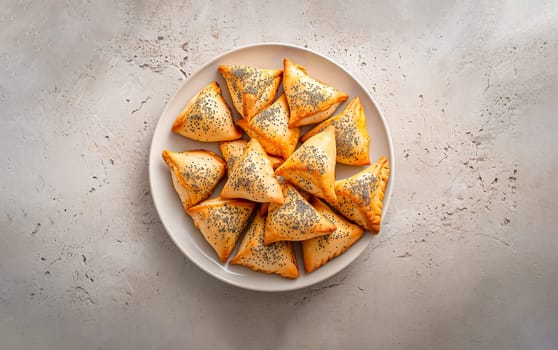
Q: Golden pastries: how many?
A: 14